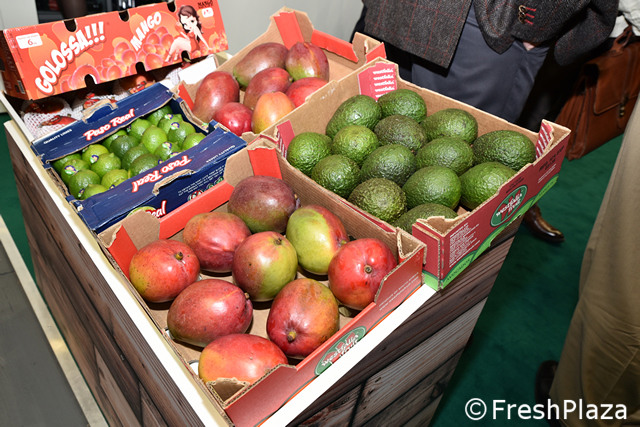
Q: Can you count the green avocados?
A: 14